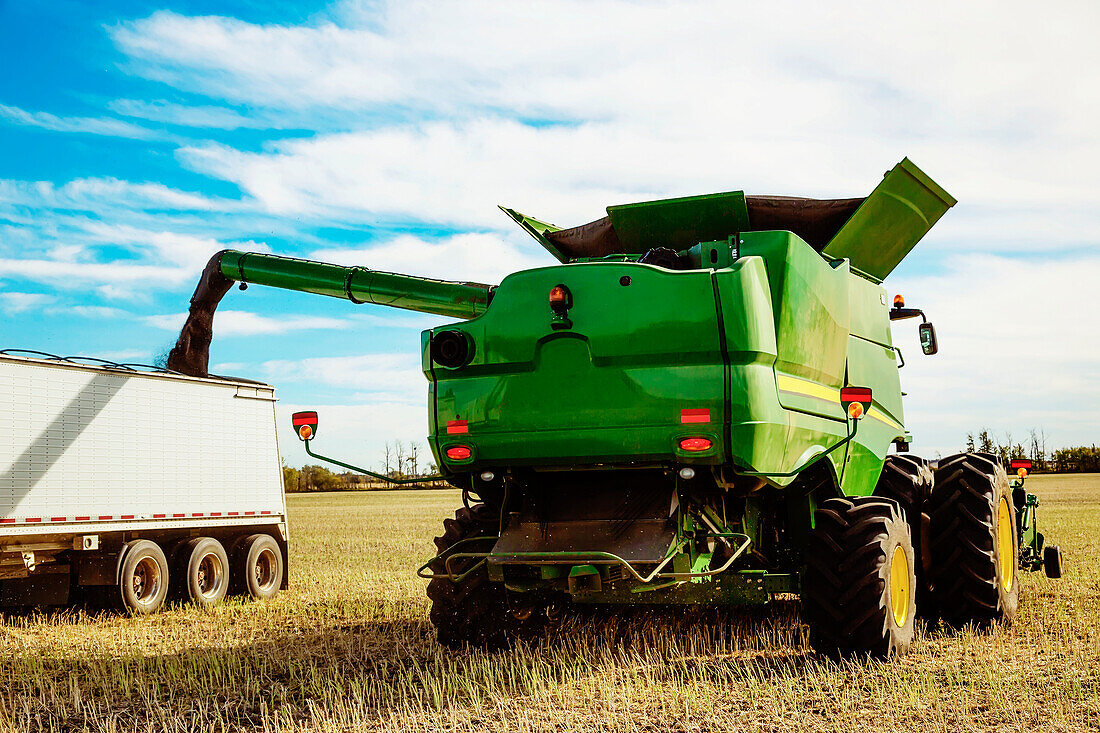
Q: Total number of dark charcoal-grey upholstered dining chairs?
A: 0